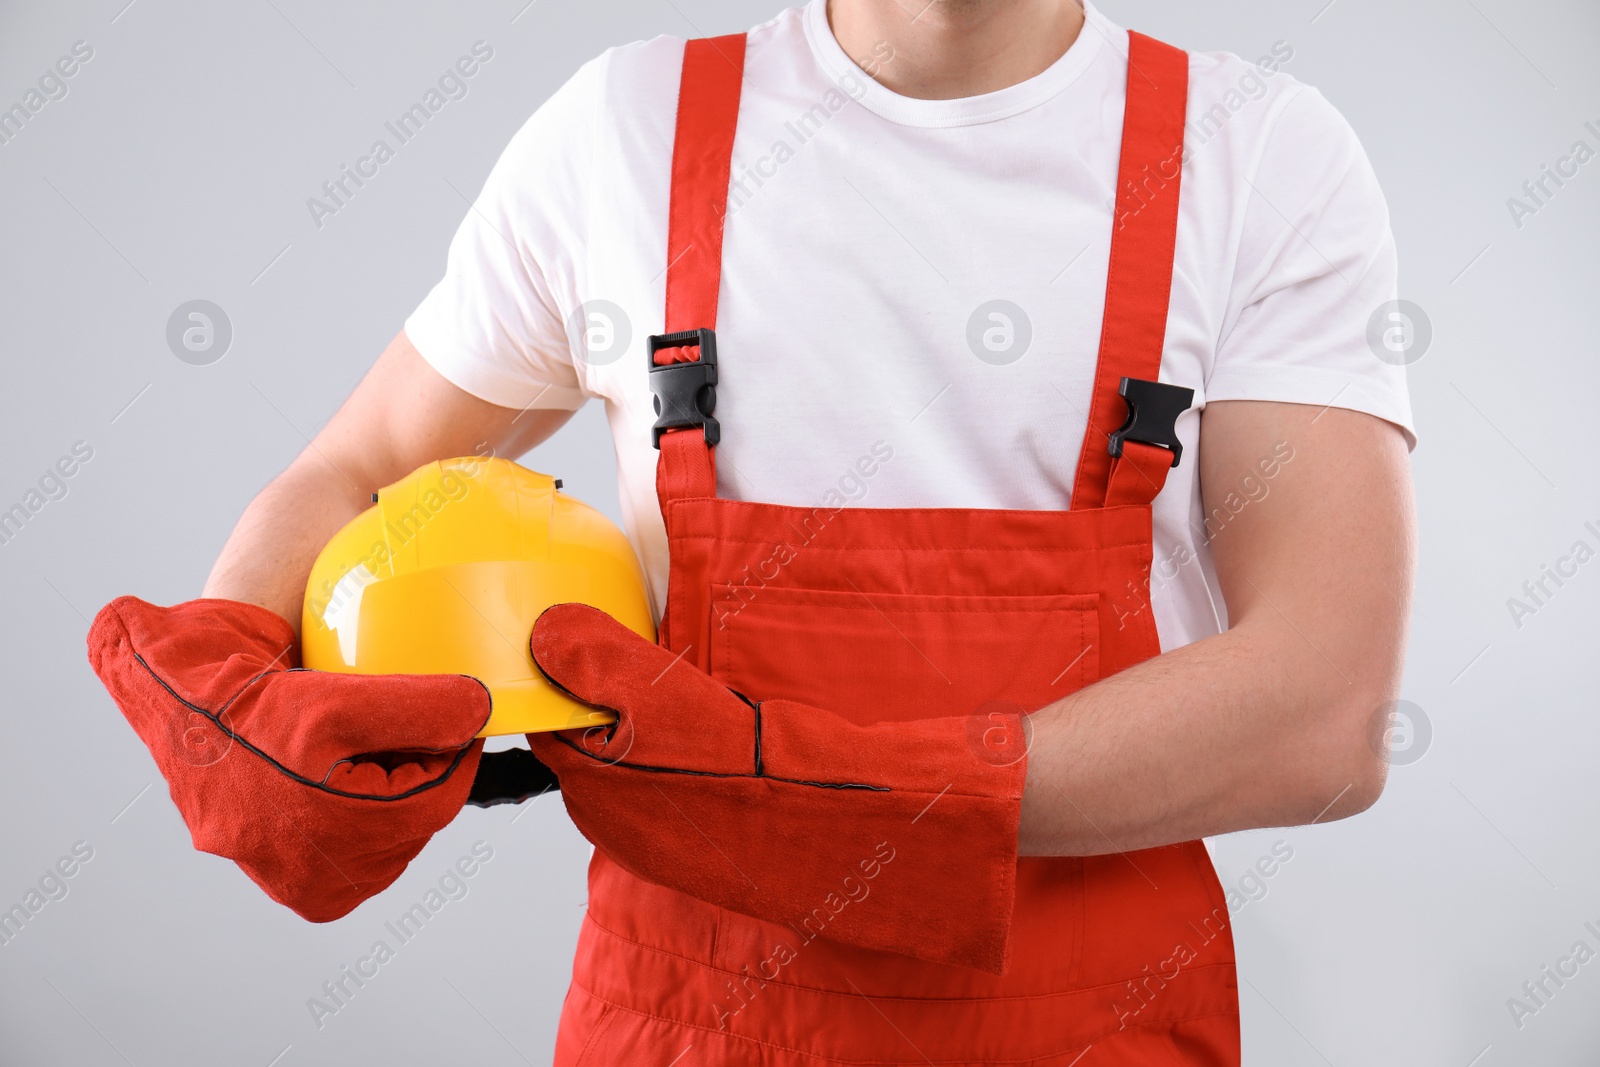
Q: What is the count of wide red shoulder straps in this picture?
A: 2